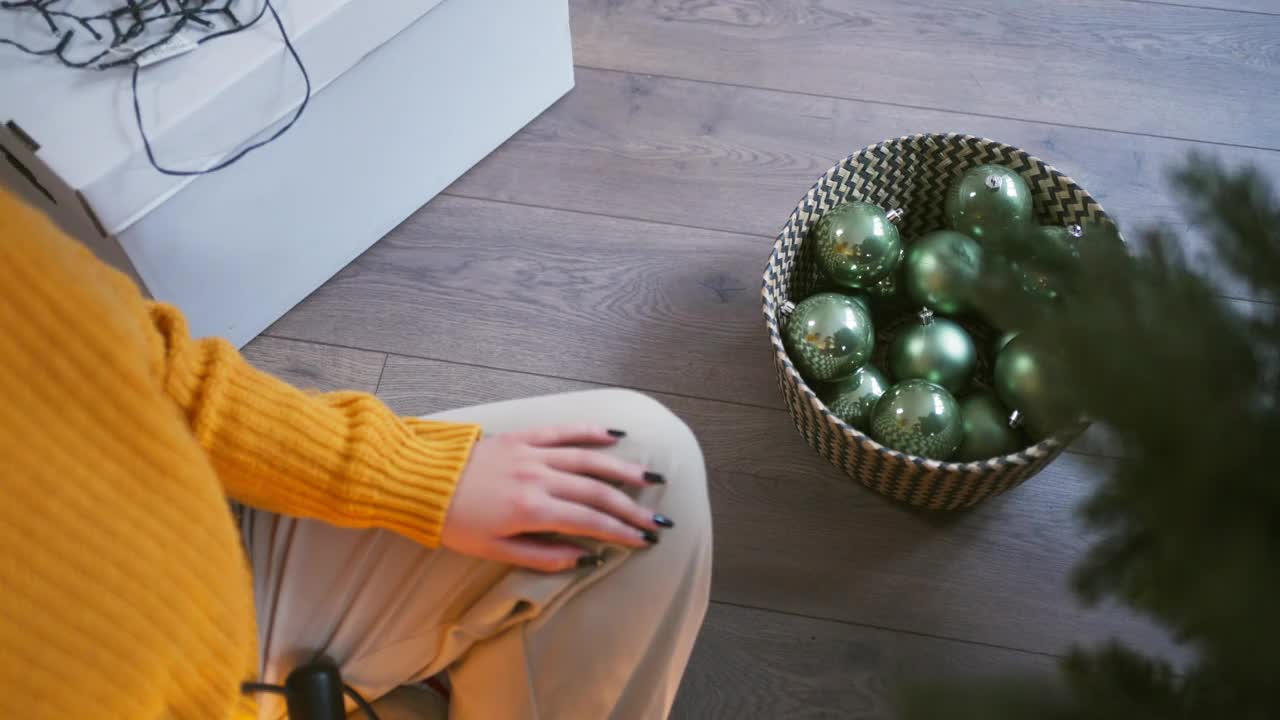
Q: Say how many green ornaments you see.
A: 12